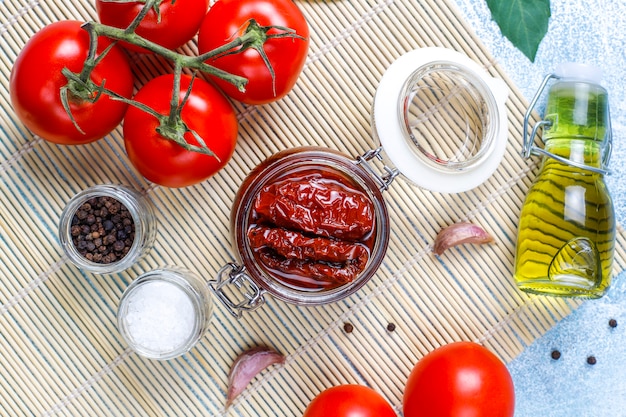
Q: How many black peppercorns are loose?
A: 5